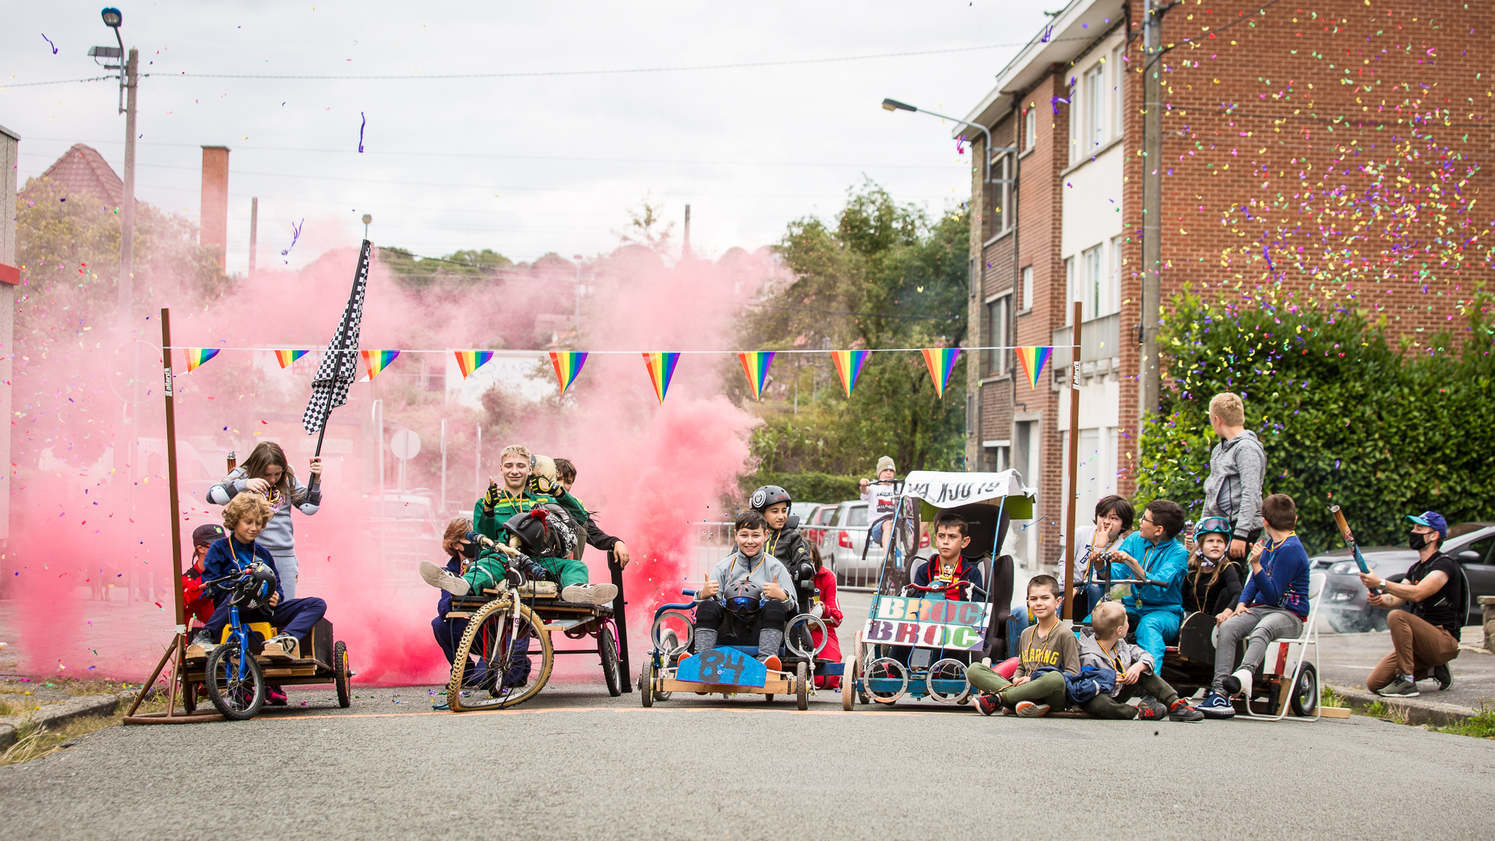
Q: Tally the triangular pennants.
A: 10